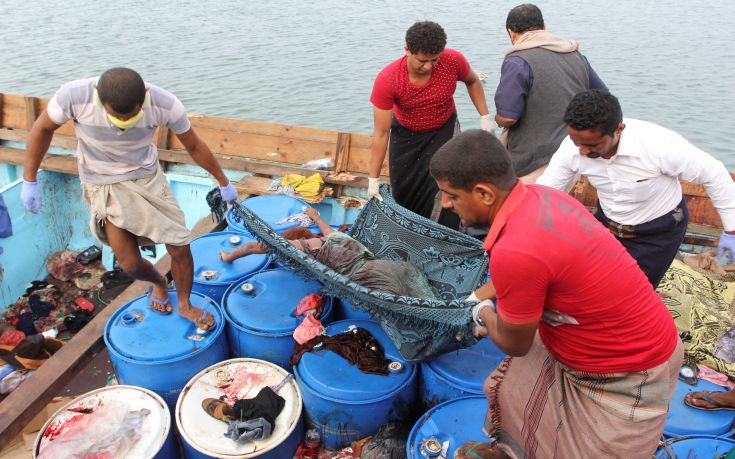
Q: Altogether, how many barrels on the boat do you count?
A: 12